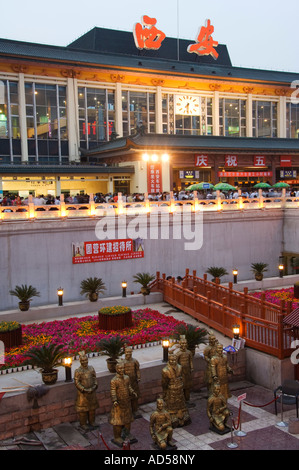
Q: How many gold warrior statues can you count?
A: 9